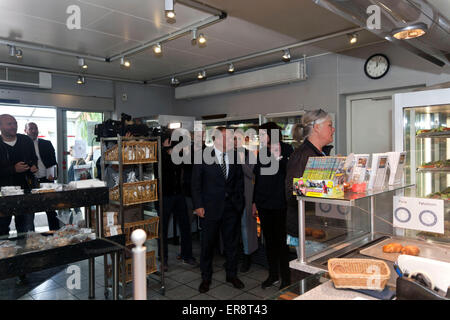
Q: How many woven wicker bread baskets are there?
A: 5